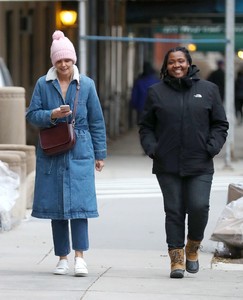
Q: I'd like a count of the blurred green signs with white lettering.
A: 1